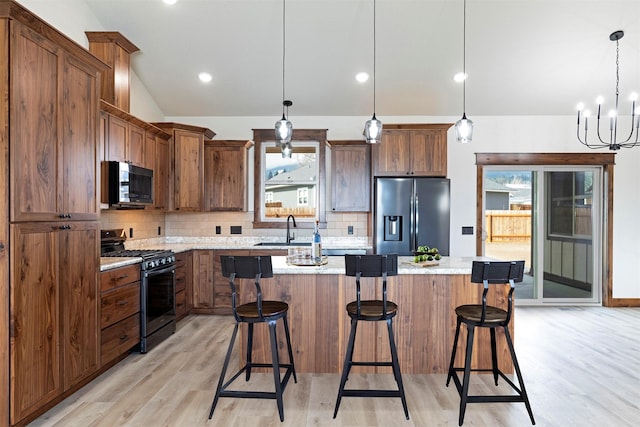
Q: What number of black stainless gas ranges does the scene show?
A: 1